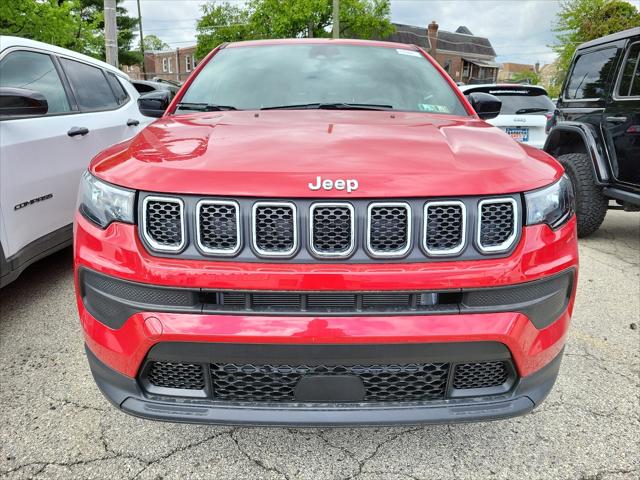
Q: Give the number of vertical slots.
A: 7